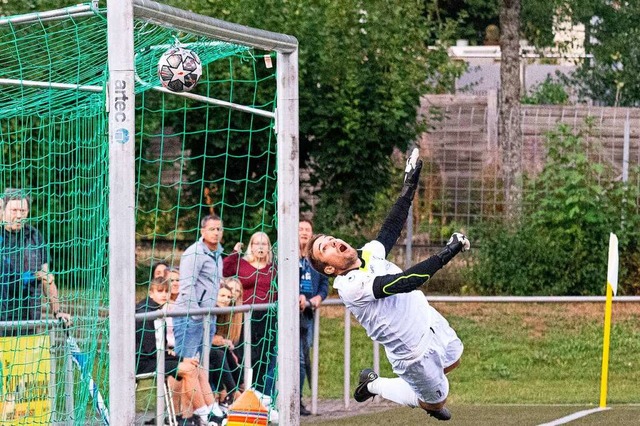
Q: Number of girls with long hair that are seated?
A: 2